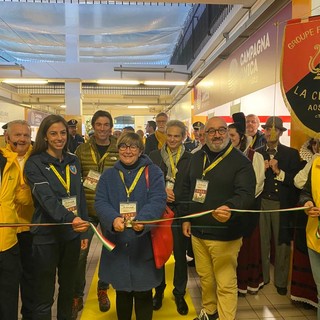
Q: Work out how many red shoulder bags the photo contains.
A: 1